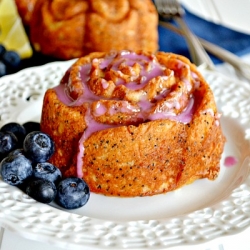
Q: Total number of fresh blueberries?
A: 12